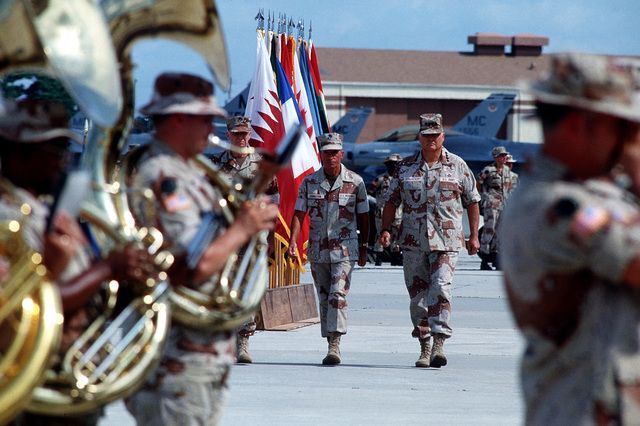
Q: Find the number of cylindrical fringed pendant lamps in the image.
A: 0